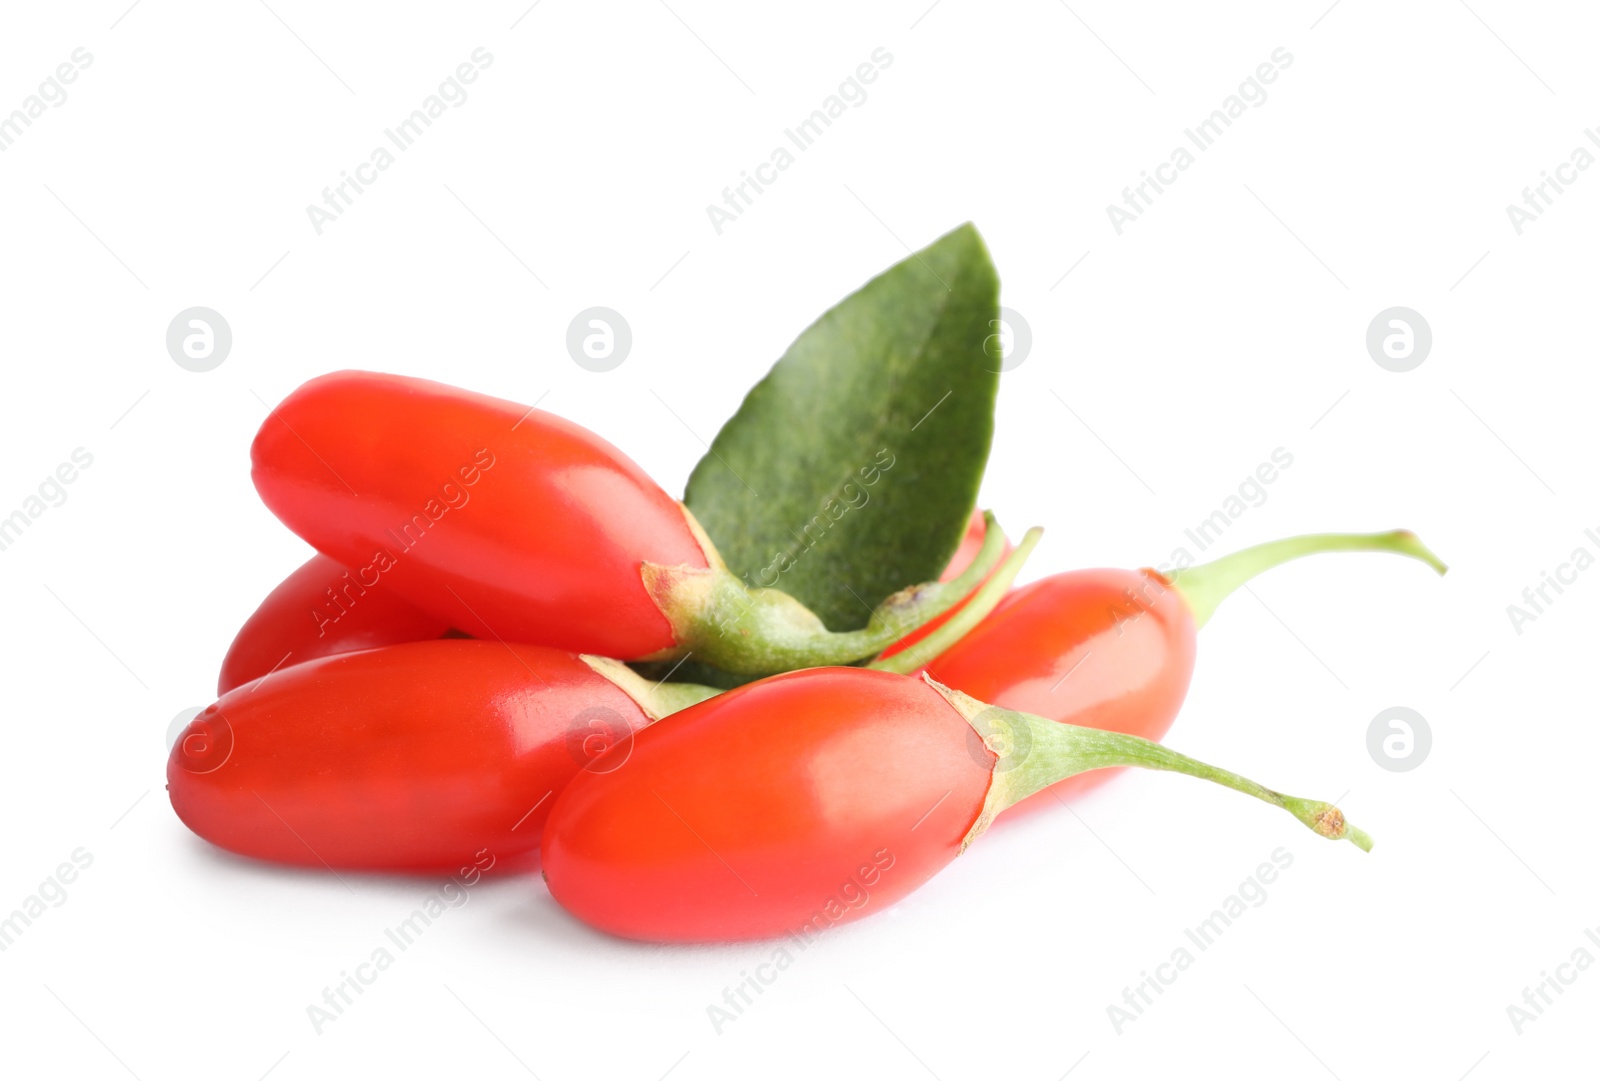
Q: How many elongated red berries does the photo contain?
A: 6